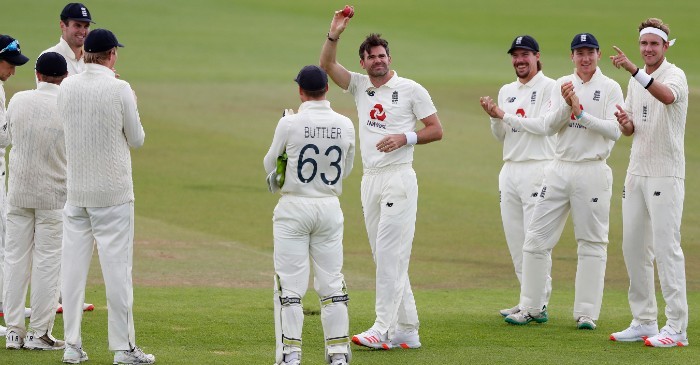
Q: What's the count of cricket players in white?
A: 9